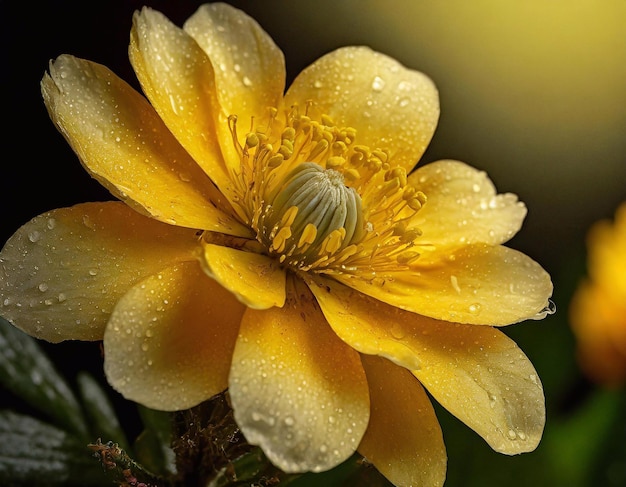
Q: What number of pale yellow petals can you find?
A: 12